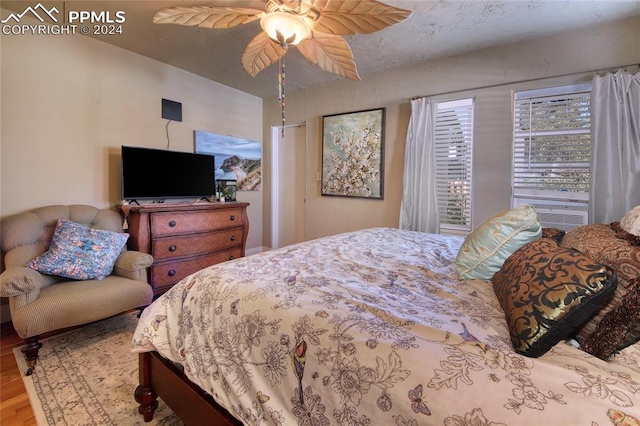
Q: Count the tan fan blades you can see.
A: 4